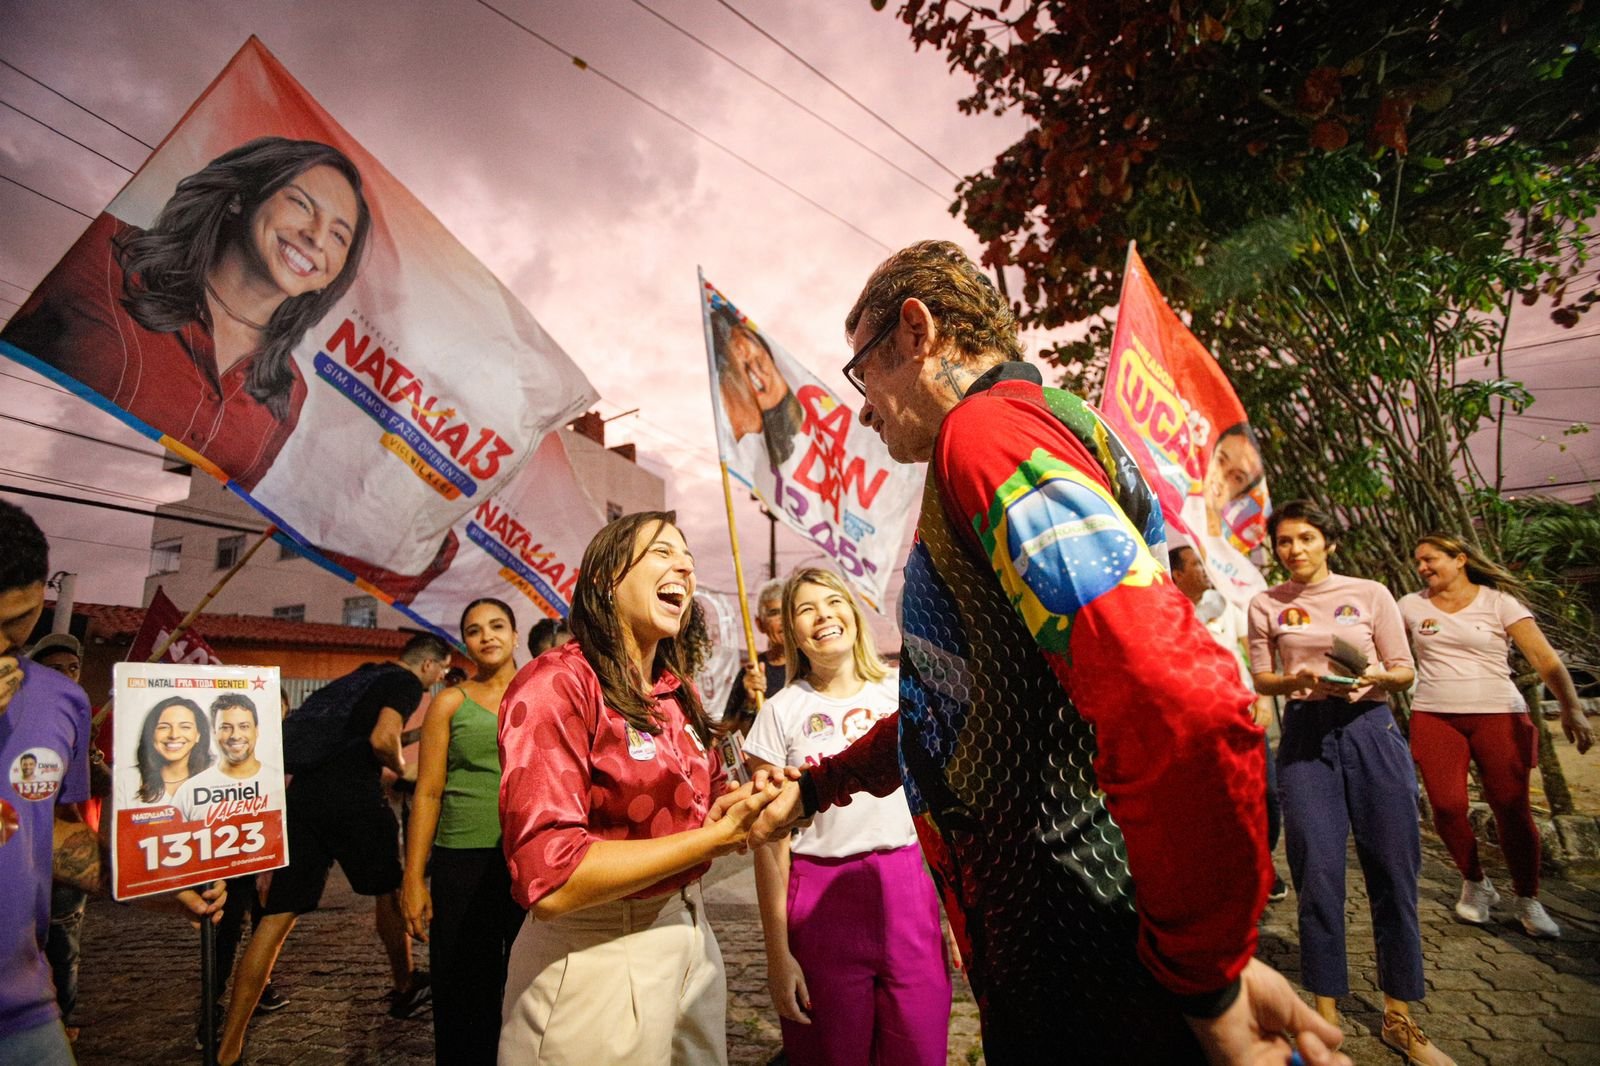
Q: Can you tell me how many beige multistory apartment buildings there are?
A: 1